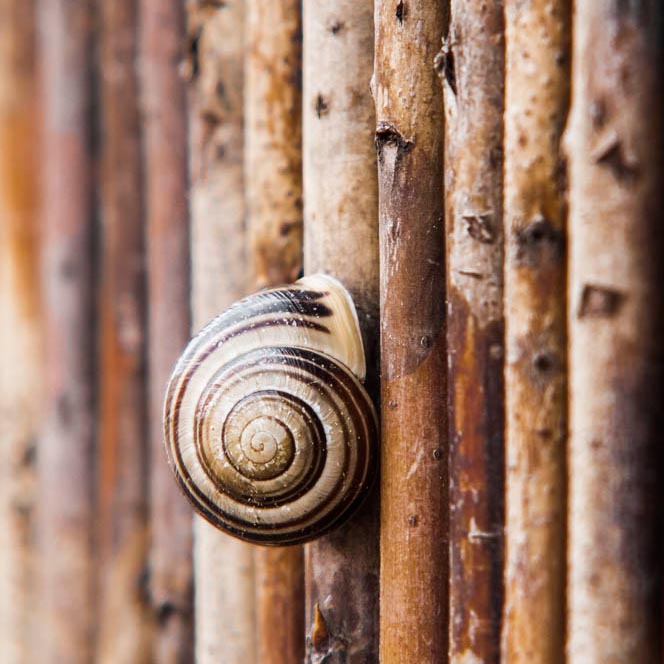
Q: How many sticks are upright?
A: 11